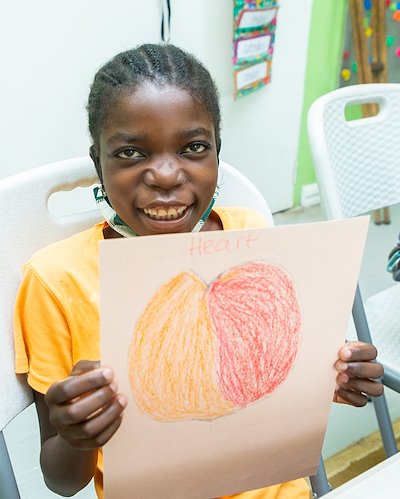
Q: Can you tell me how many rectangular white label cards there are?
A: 3